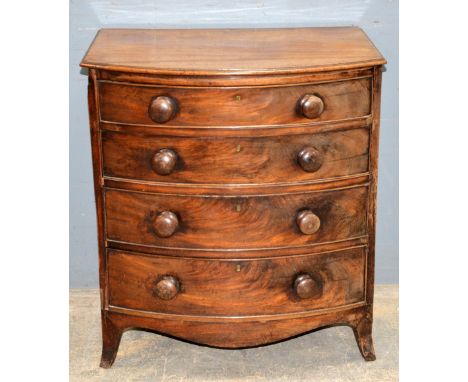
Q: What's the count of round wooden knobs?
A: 8